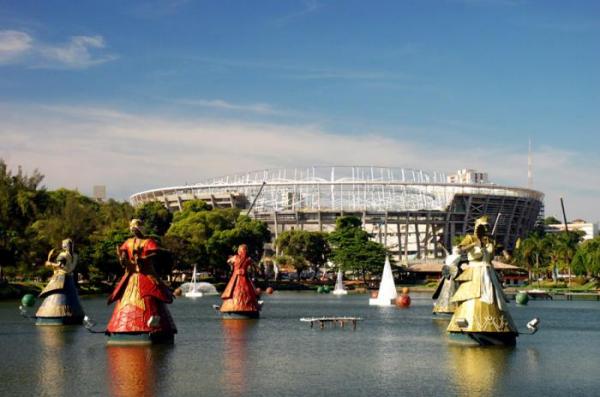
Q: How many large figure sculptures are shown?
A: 5